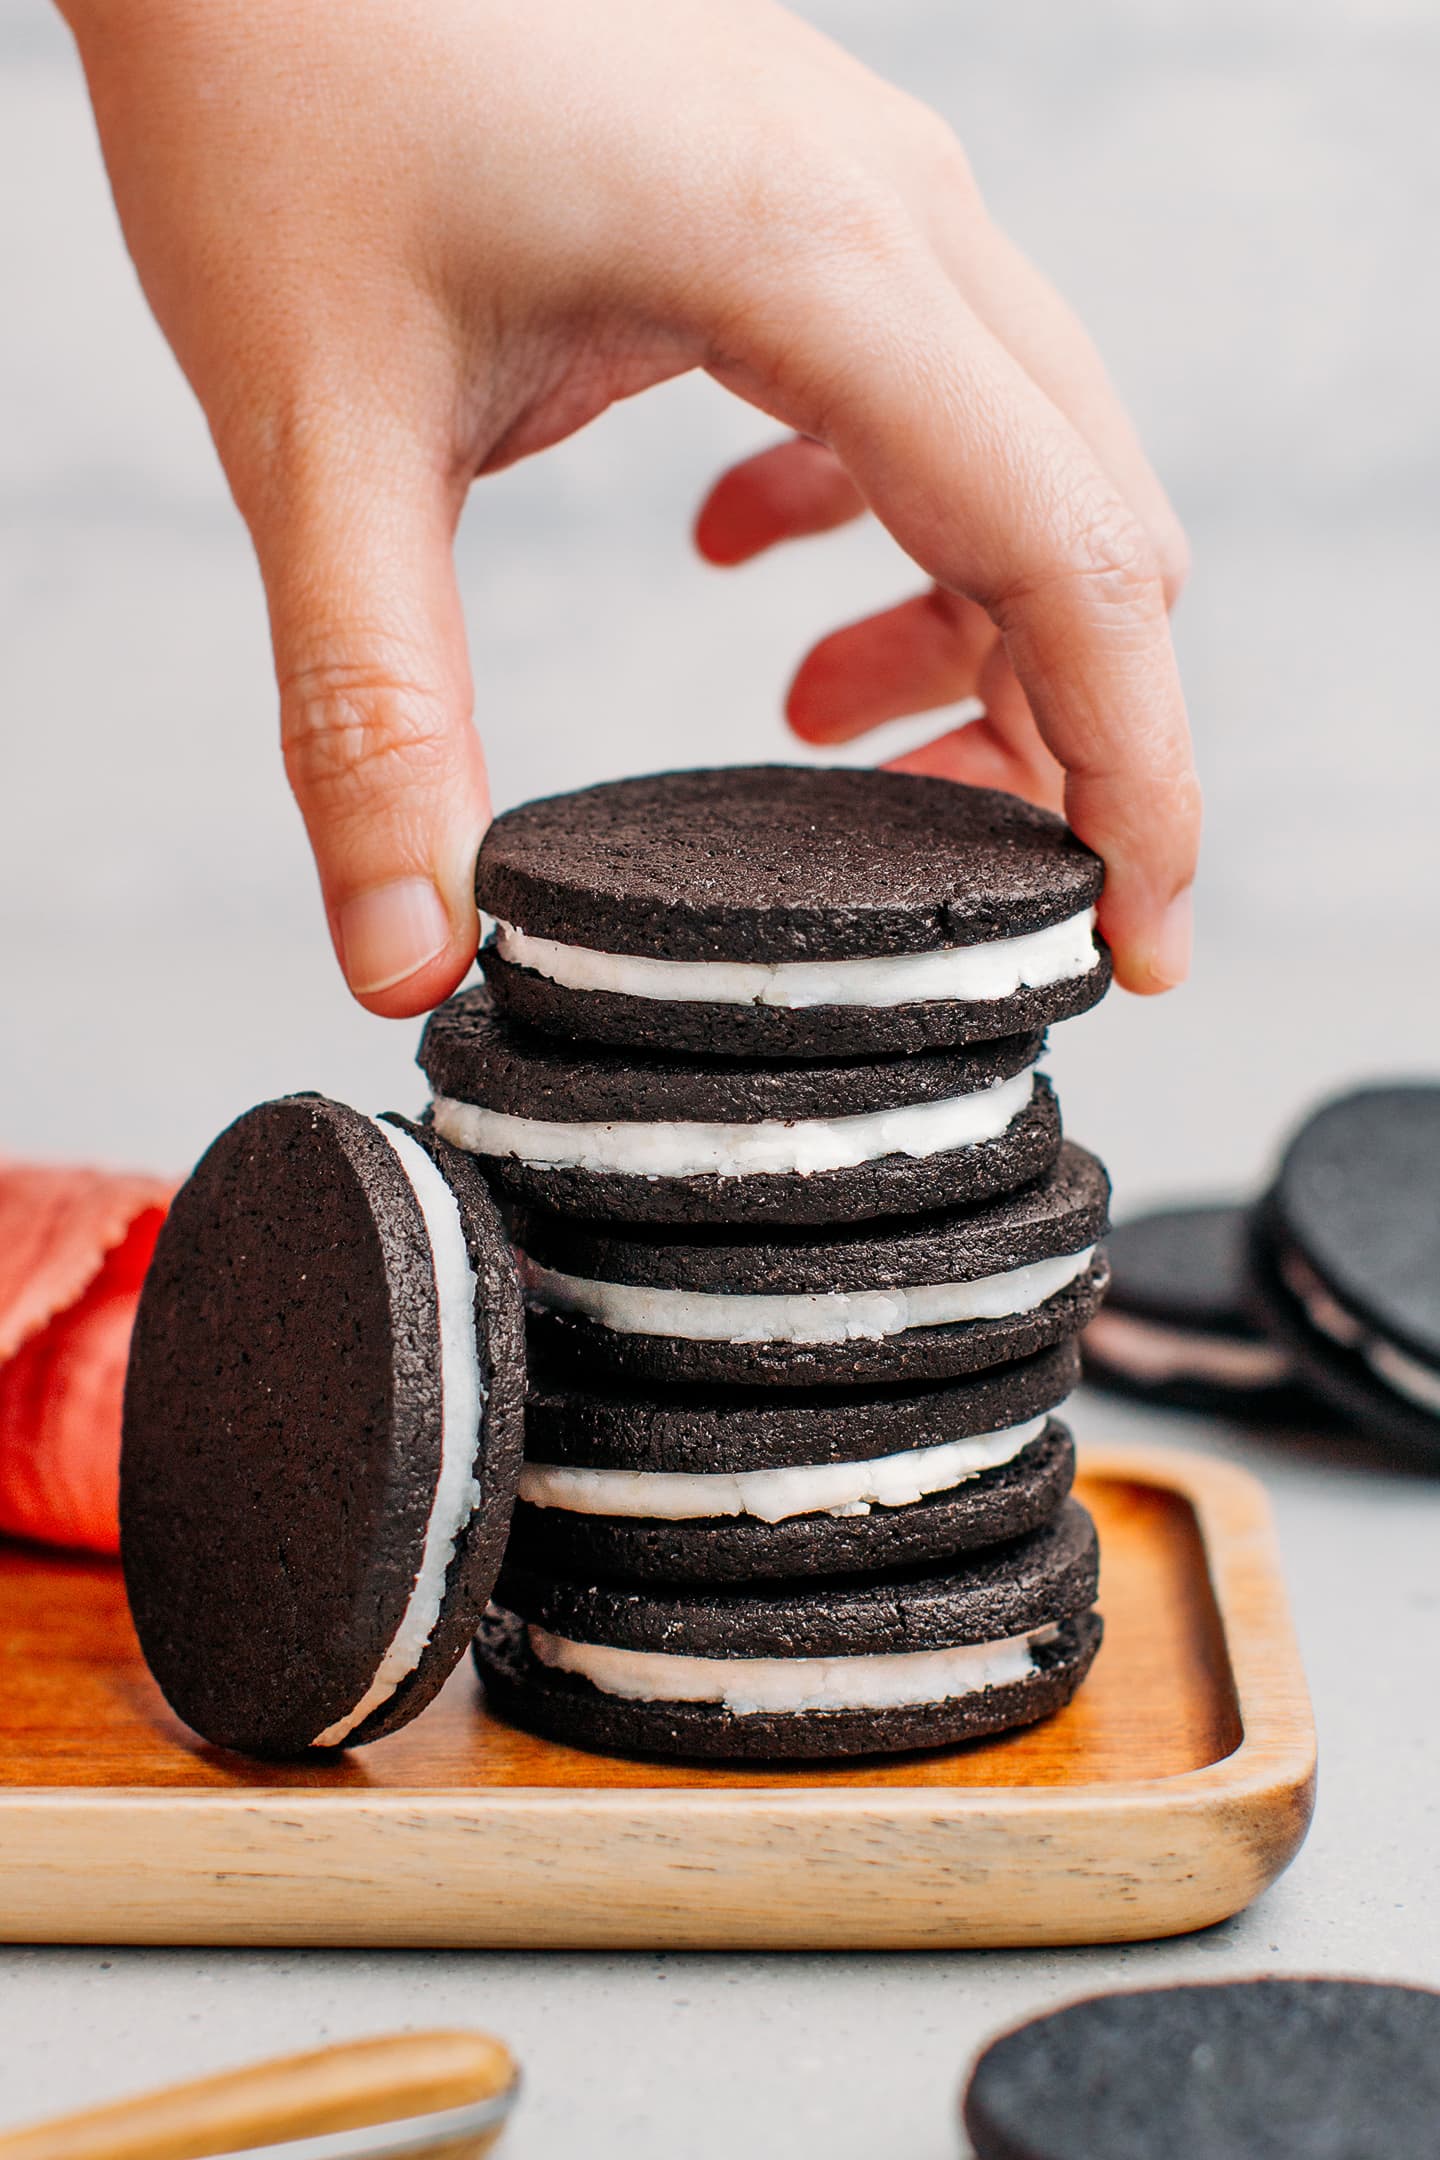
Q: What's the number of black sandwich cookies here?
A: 9